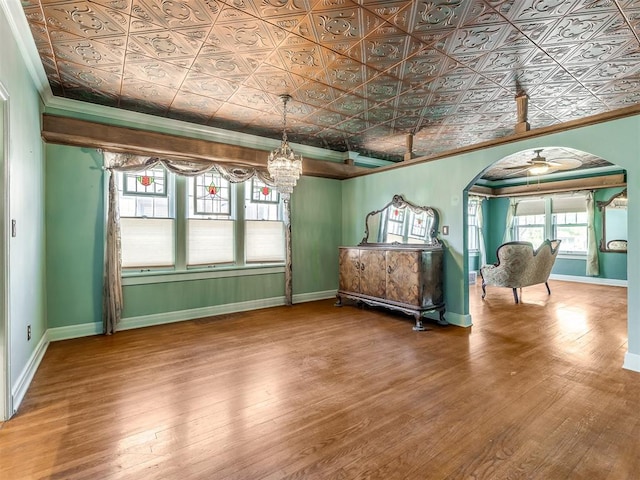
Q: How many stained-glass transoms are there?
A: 3